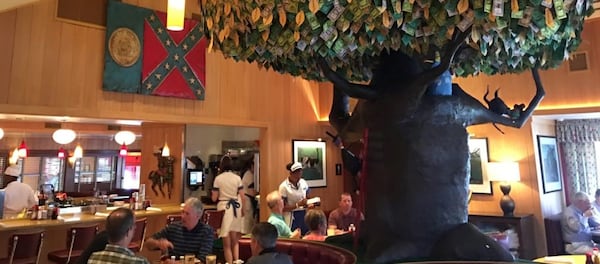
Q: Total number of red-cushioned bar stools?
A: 5